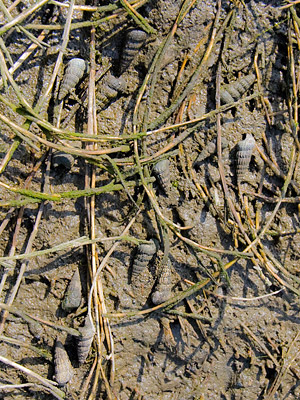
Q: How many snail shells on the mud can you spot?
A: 13